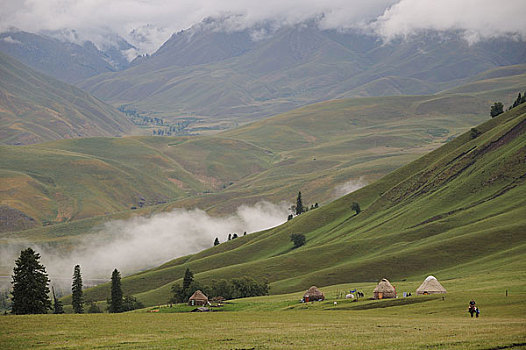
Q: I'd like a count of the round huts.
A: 4